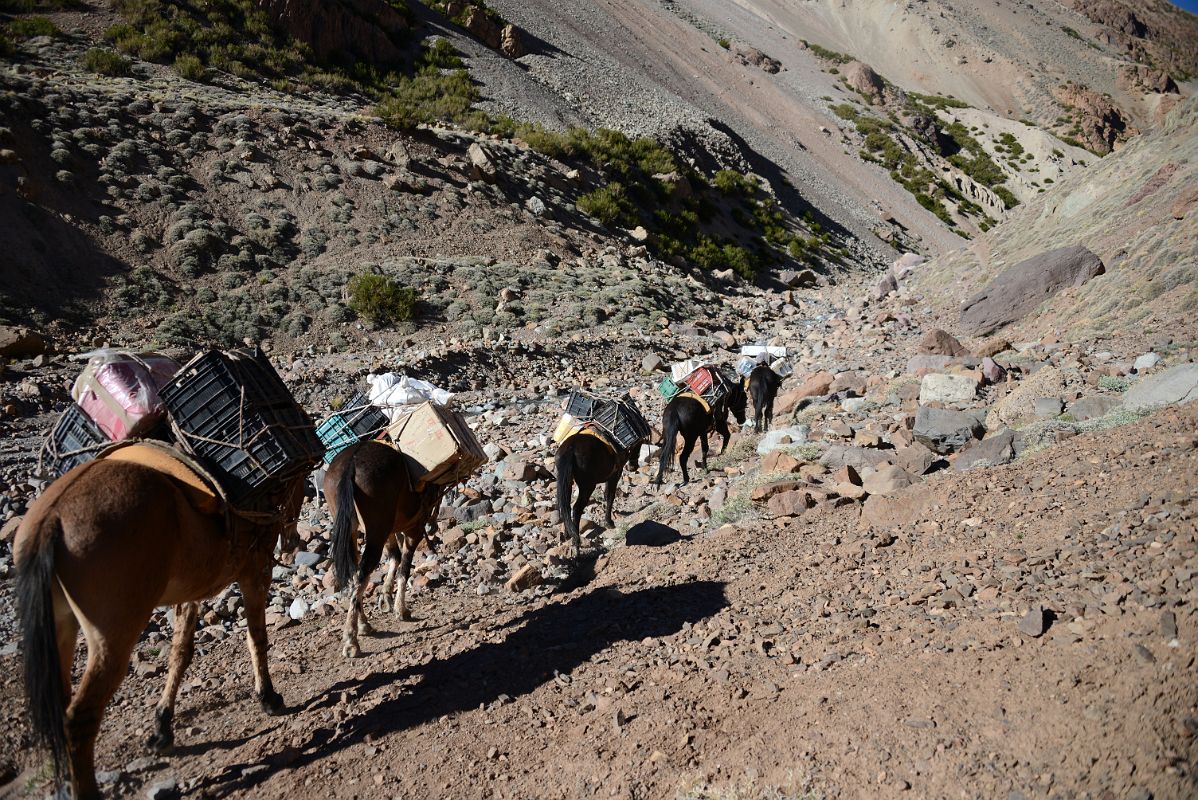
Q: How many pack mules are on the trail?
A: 5